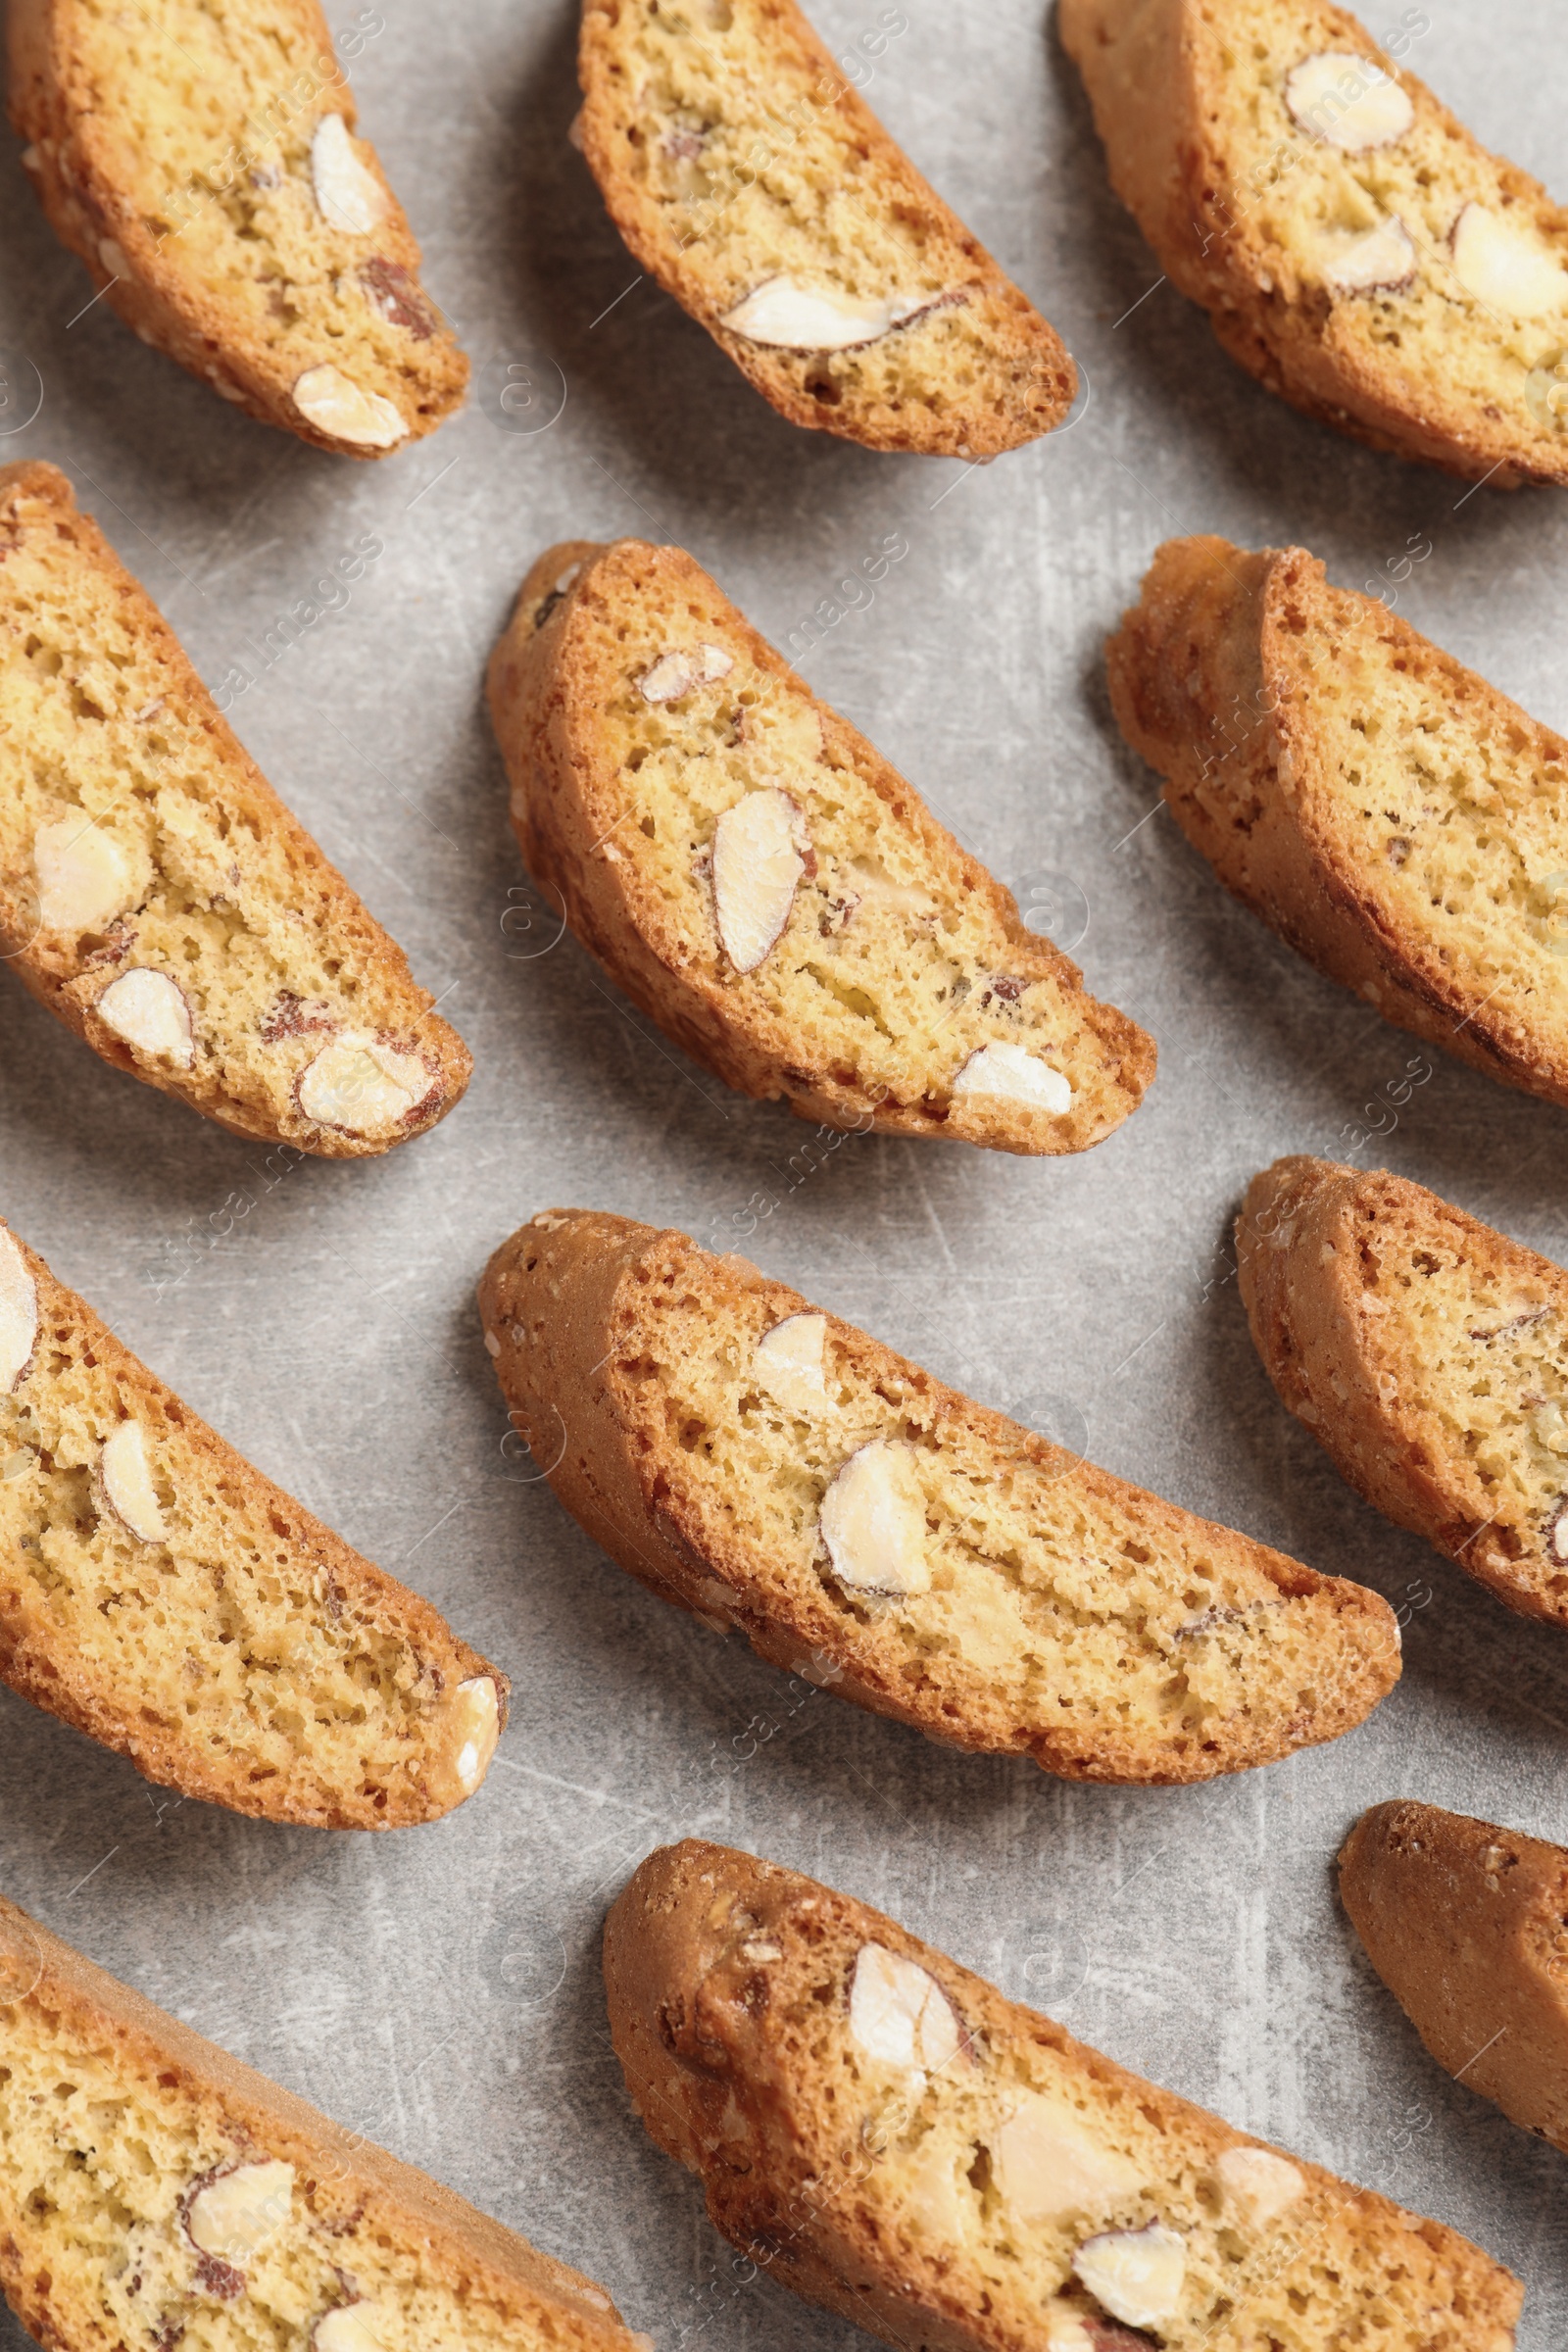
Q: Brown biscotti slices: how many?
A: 12